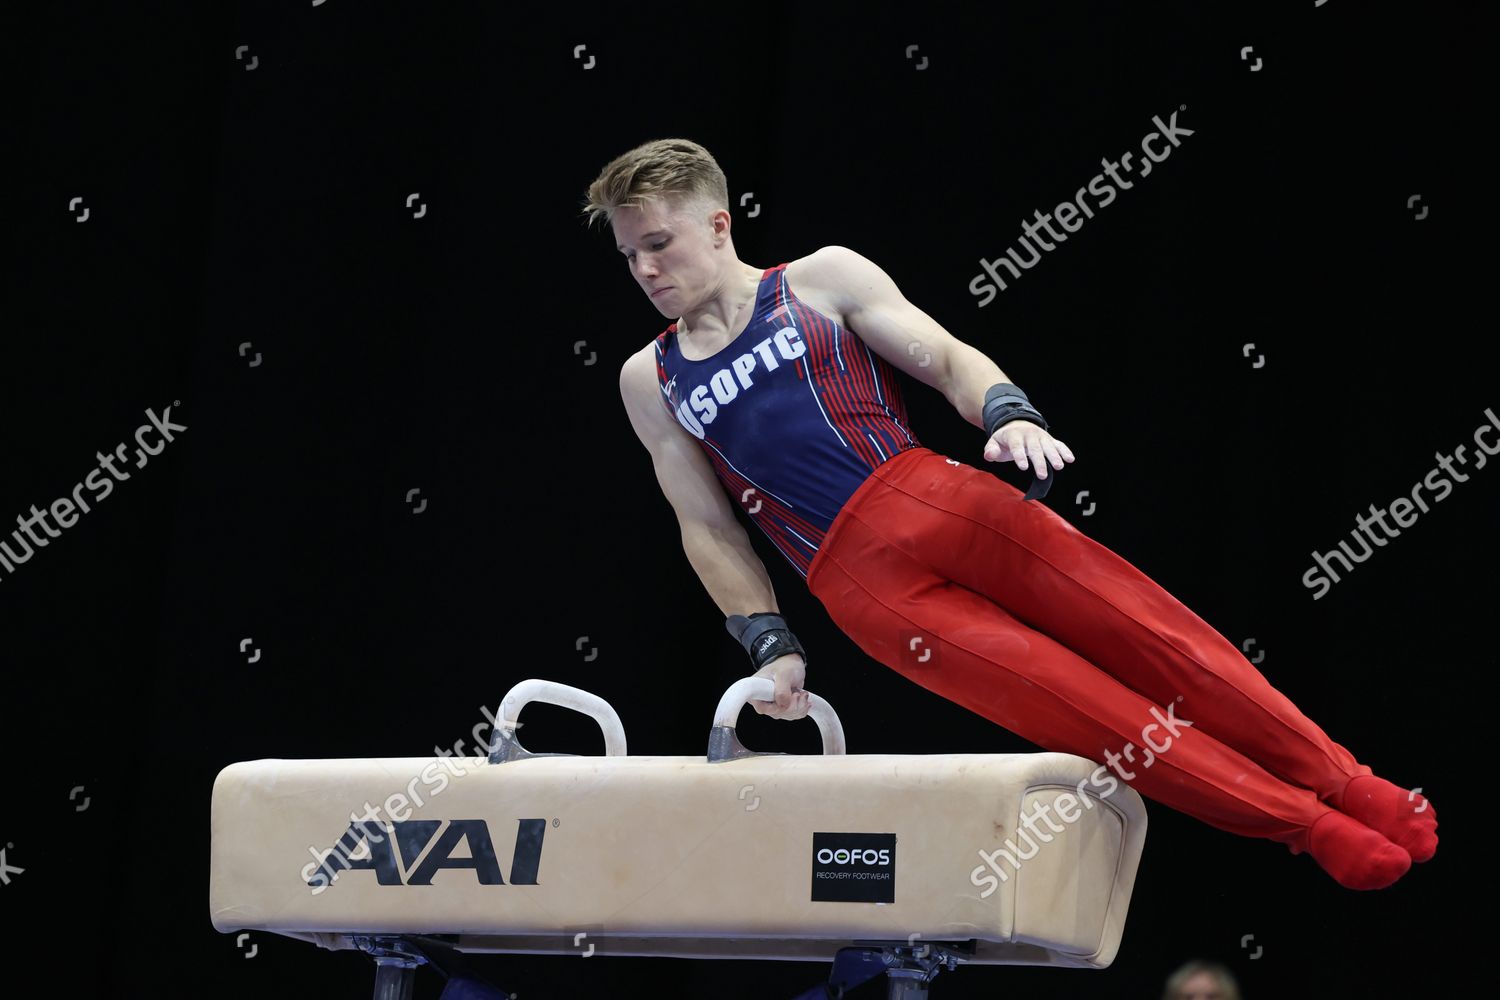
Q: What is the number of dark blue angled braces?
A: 2